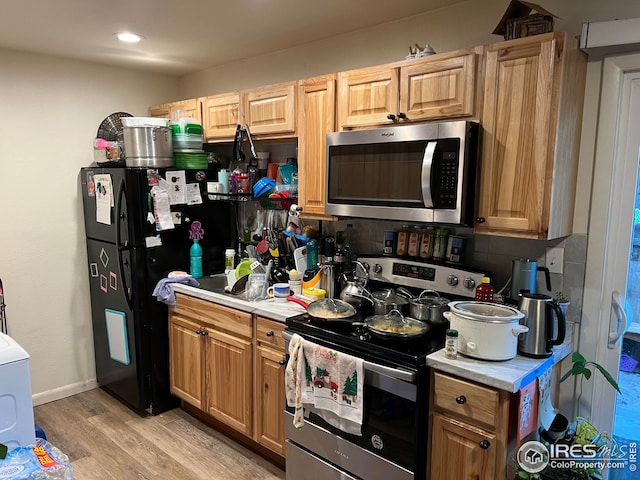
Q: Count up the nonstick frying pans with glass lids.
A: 2